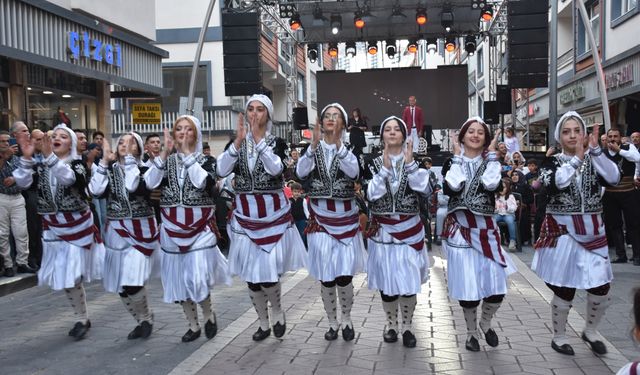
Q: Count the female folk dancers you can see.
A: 8